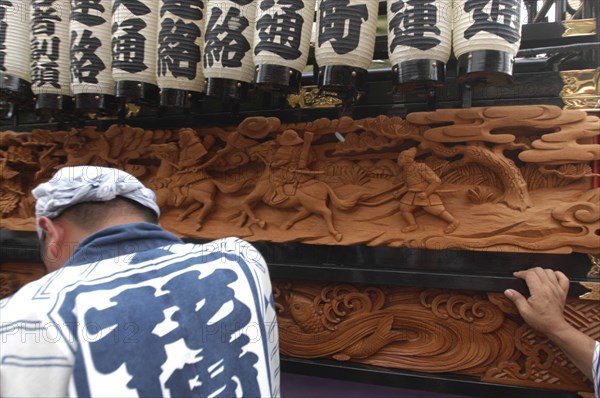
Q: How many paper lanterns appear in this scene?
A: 10